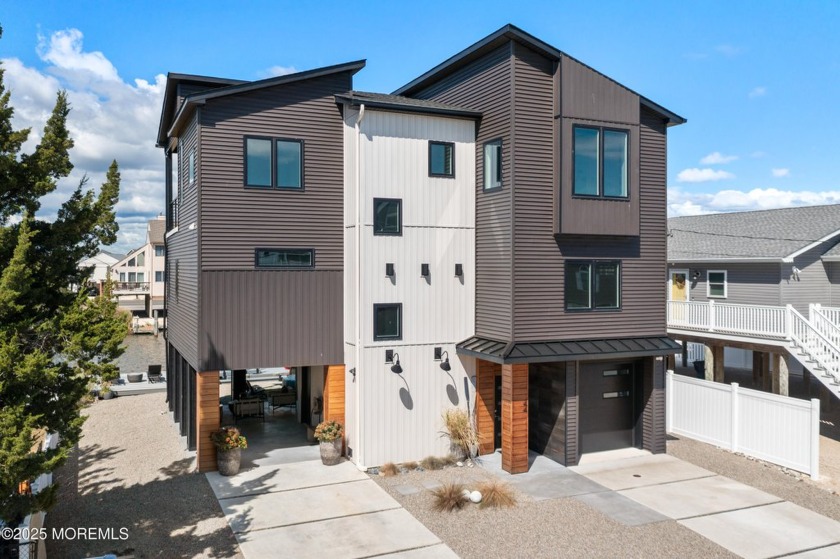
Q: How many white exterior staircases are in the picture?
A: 1